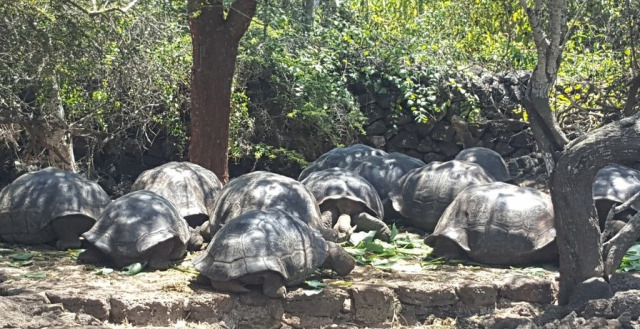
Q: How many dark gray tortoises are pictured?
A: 12